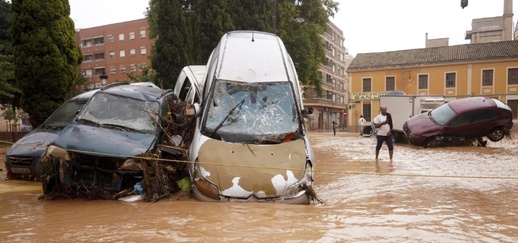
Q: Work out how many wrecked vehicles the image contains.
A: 5